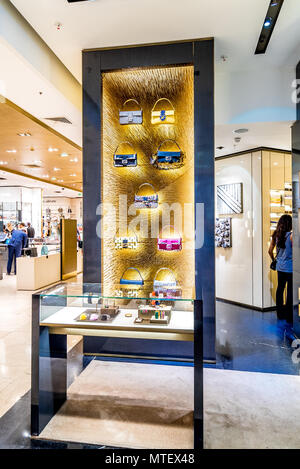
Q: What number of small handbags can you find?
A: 9